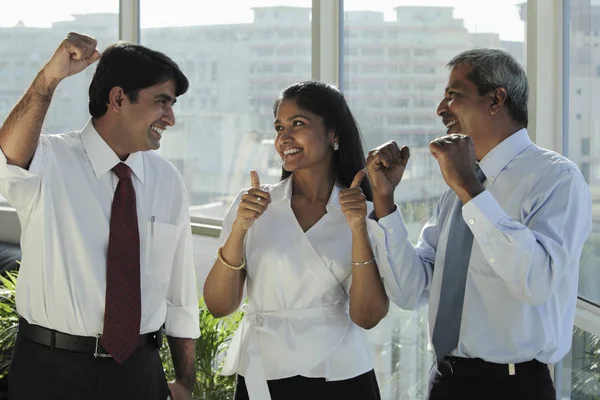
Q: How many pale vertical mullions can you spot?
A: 3